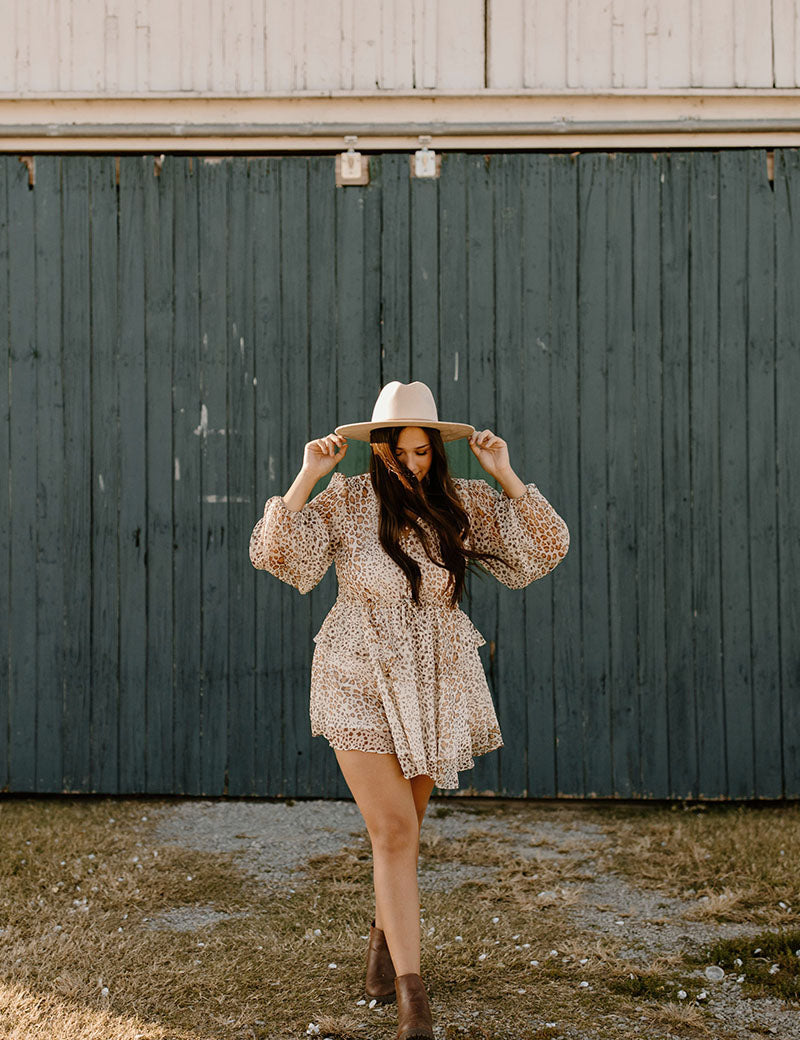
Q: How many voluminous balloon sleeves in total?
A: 2